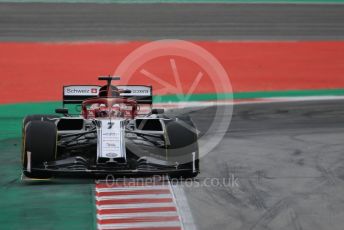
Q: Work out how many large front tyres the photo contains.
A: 2